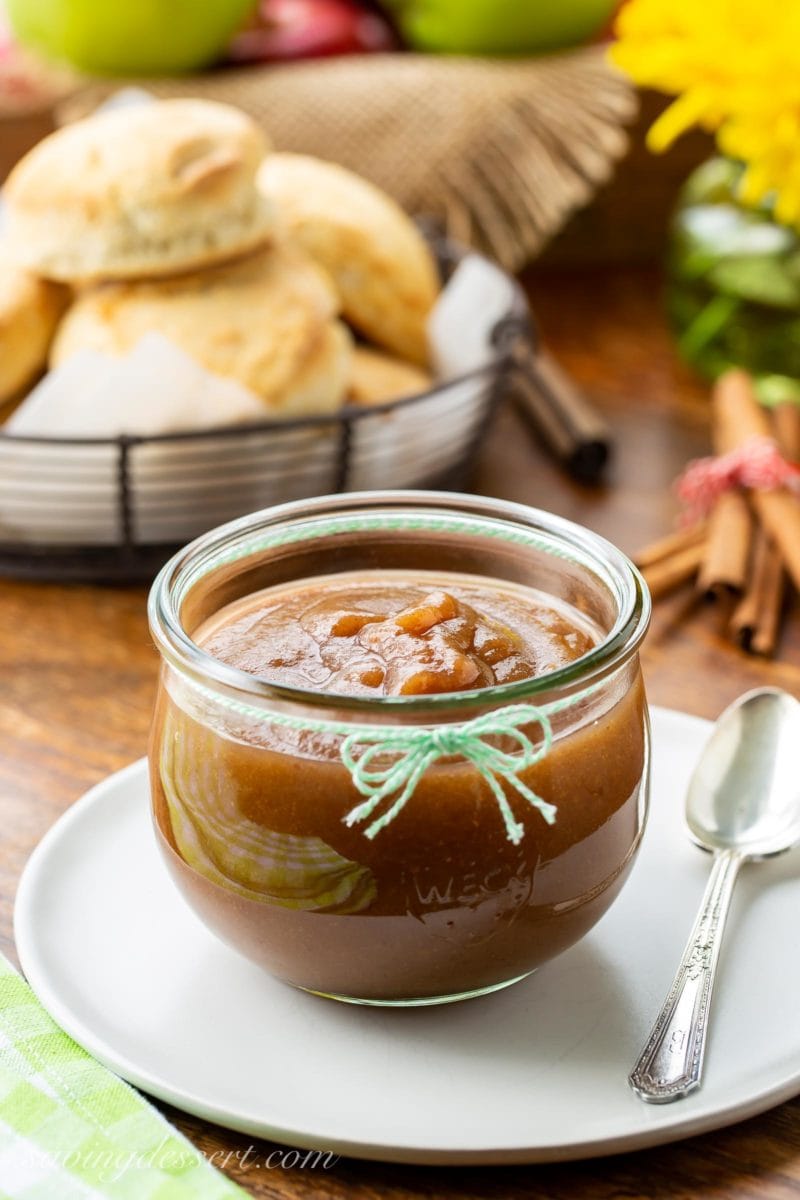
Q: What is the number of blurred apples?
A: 3